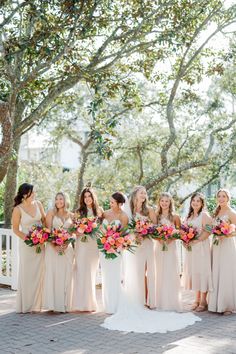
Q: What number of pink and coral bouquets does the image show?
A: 8